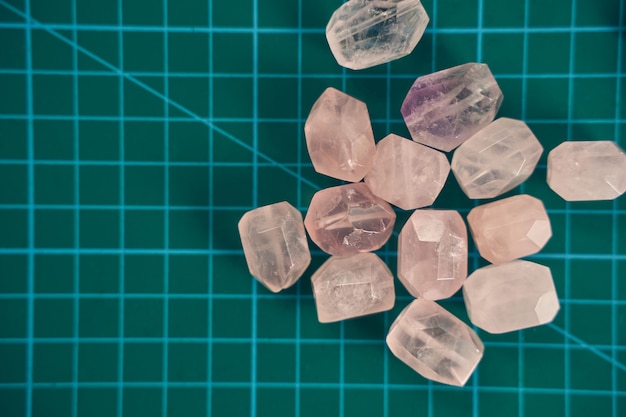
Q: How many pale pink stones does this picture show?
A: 11